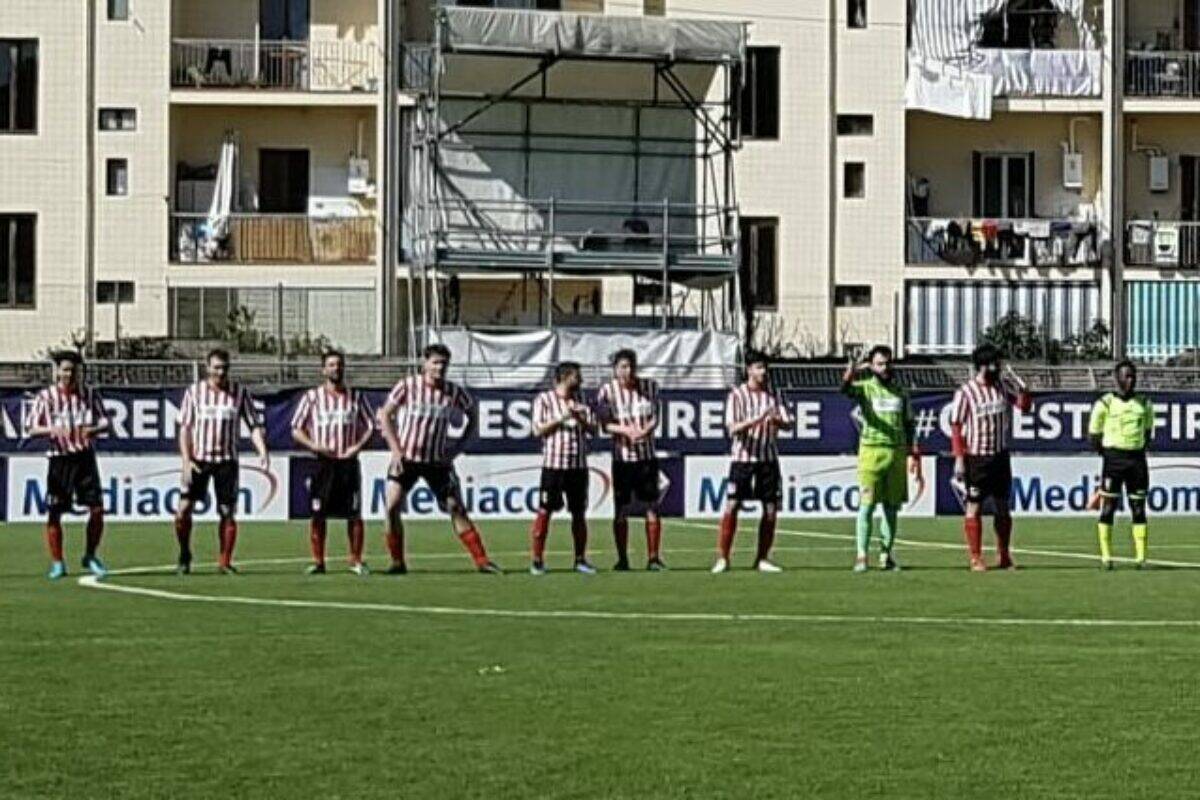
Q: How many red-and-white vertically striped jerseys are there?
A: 8